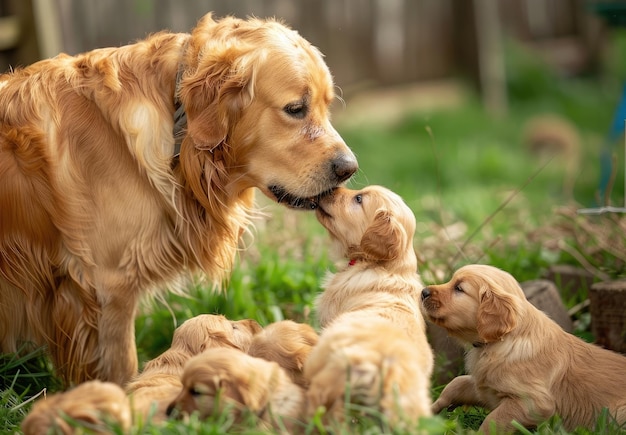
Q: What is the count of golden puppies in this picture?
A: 6